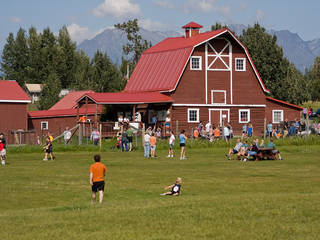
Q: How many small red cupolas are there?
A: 1